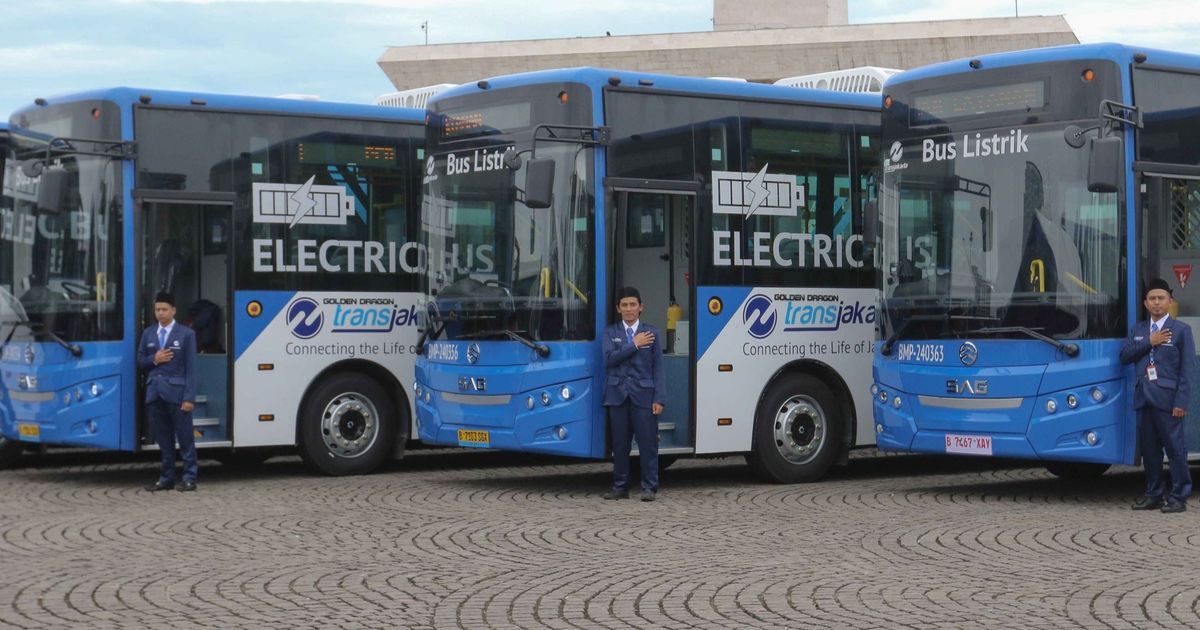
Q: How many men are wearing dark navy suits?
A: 3